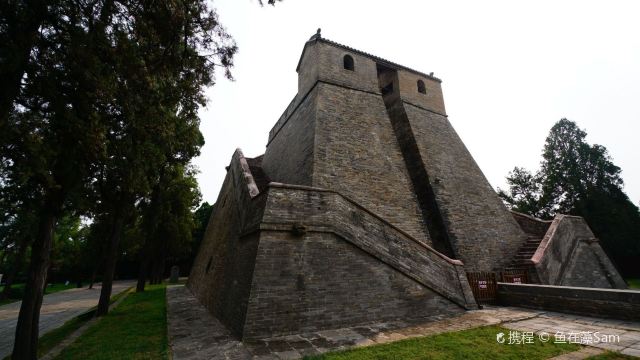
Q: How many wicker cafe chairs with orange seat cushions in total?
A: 0